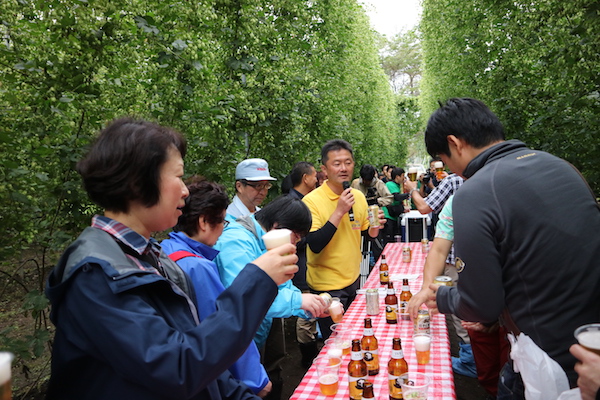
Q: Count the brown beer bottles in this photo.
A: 7